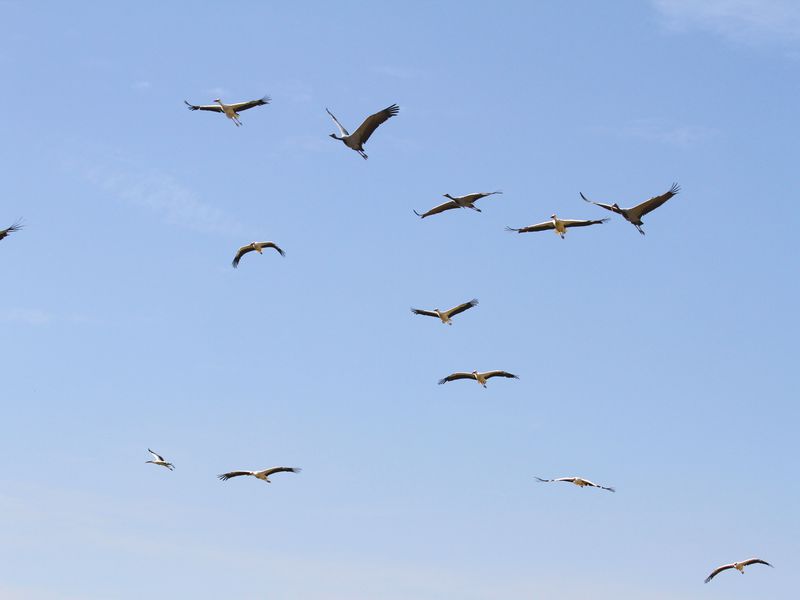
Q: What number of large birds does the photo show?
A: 13